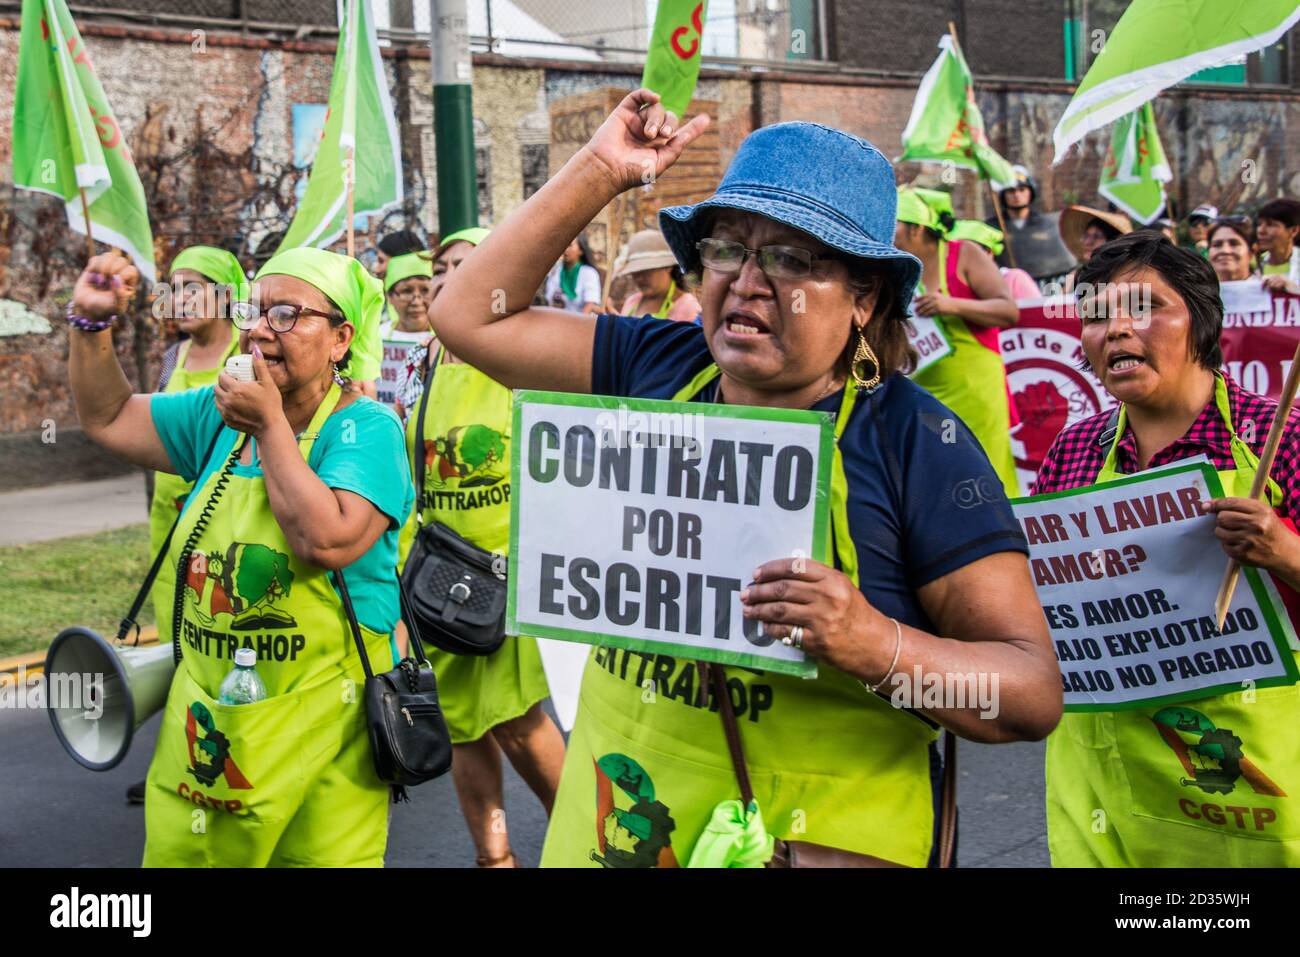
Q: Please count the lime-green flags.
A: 6